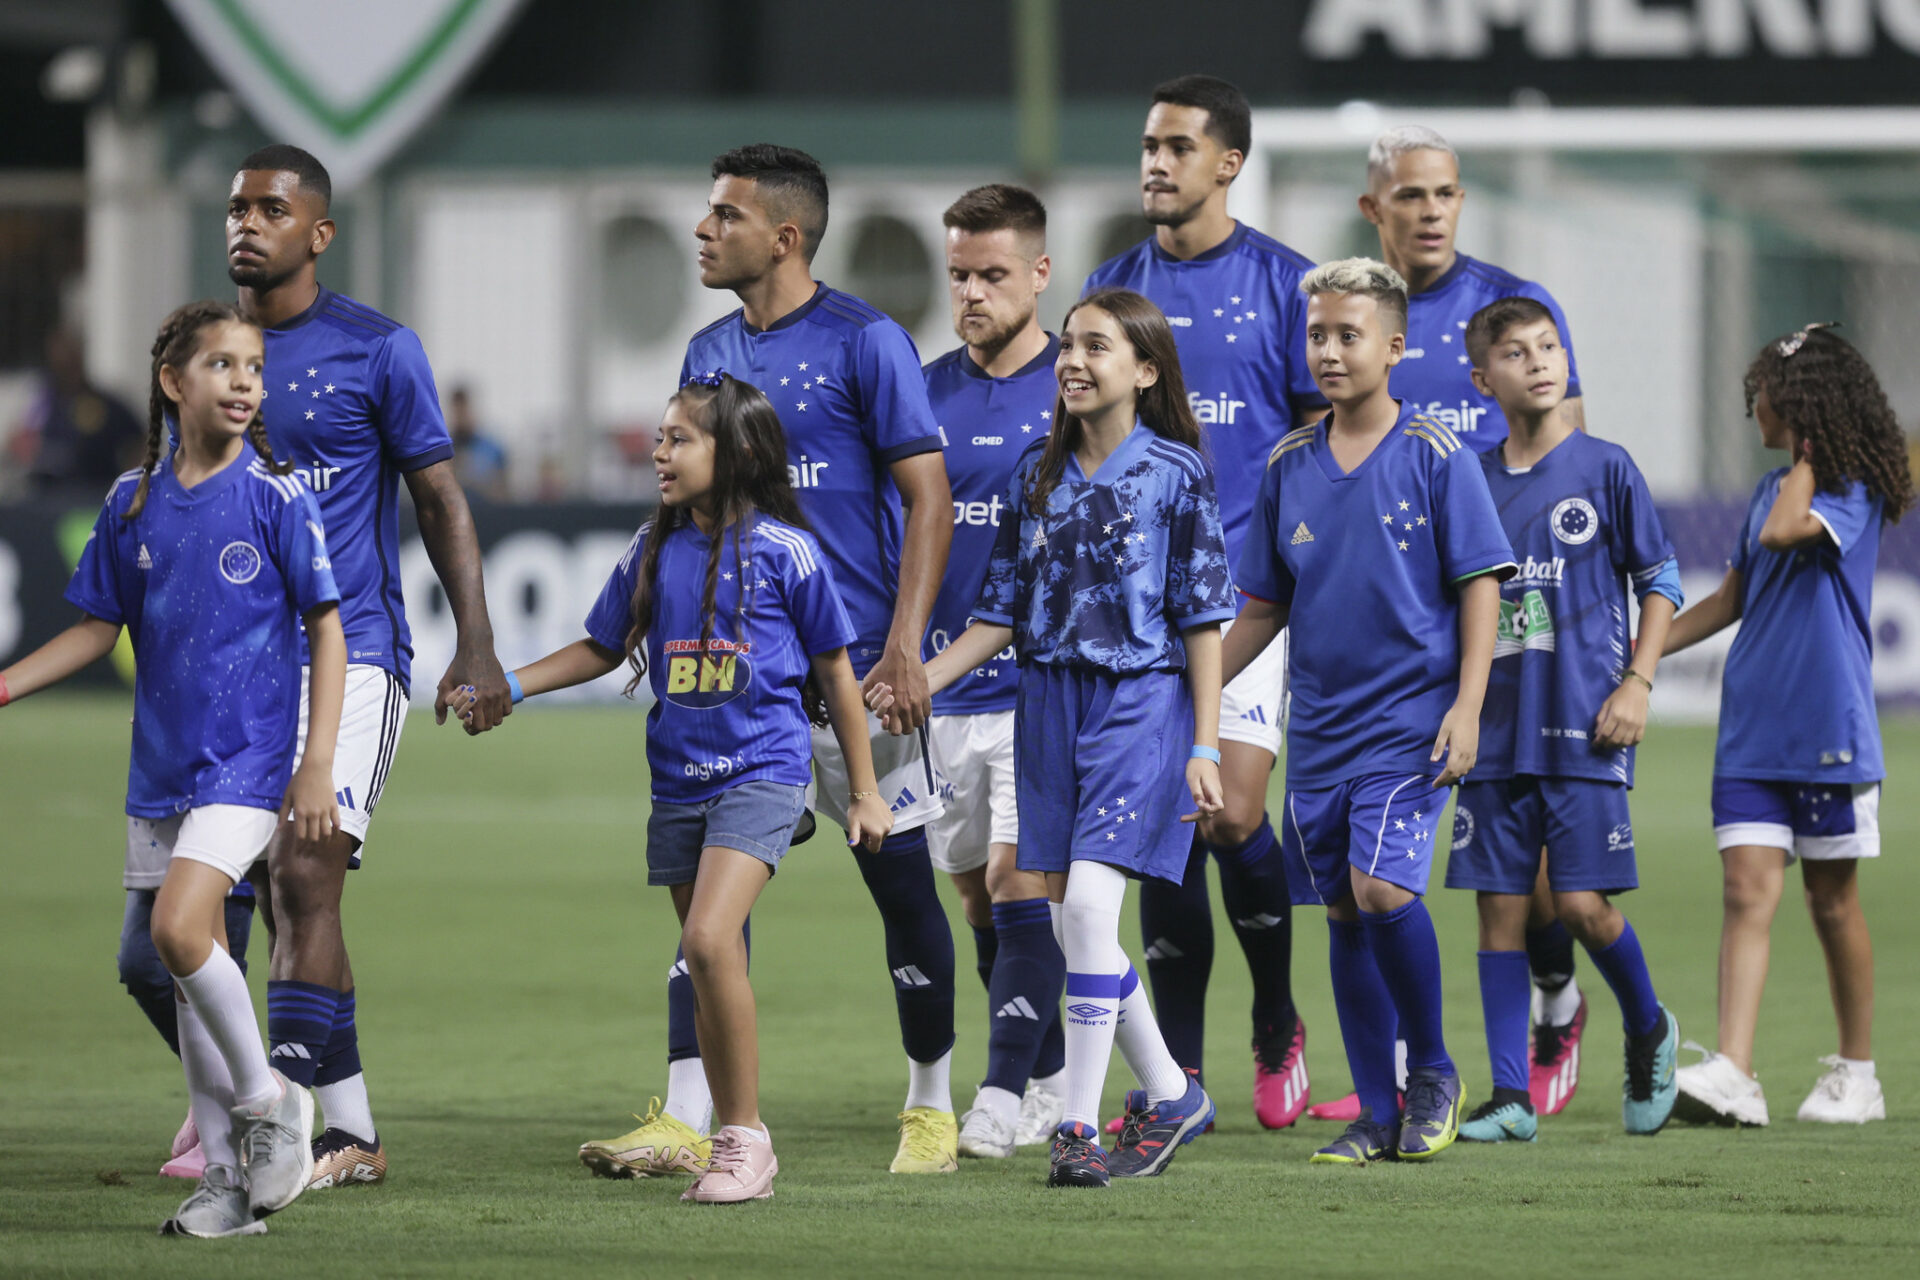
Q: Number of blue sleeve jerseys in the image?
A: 11